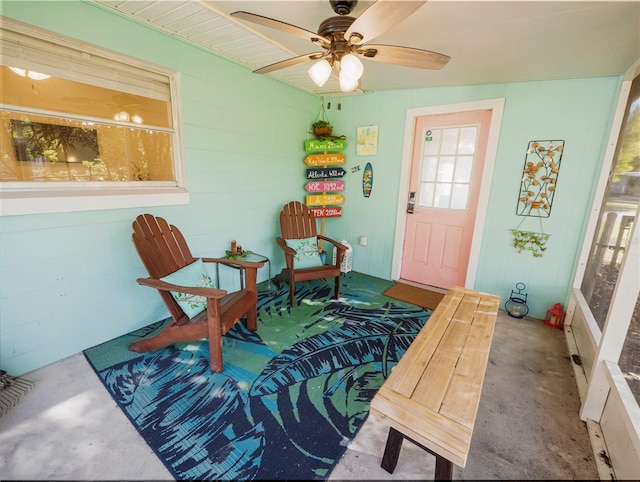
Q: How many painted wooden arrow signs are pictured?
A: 6